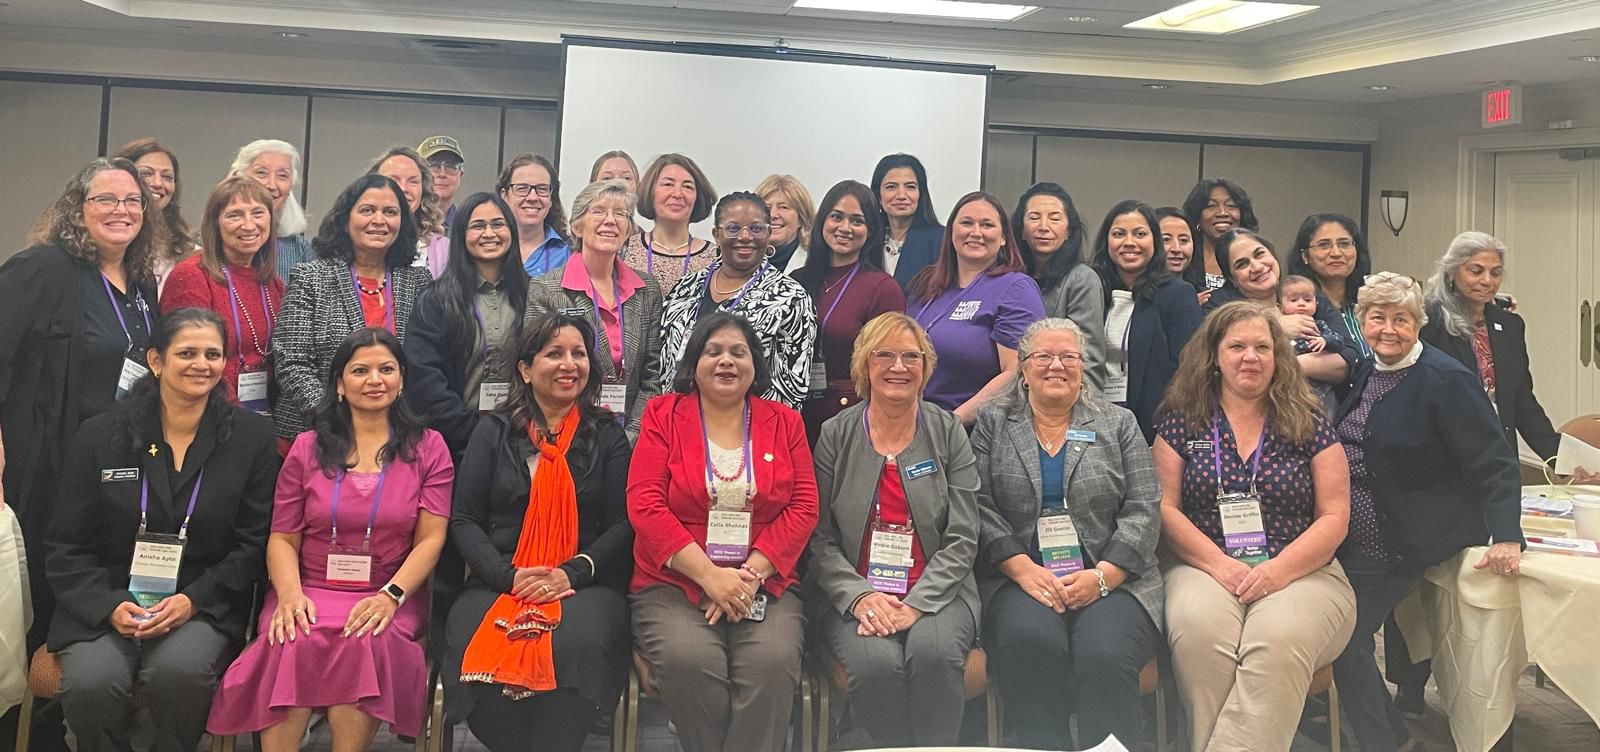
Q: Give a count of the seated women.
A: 7